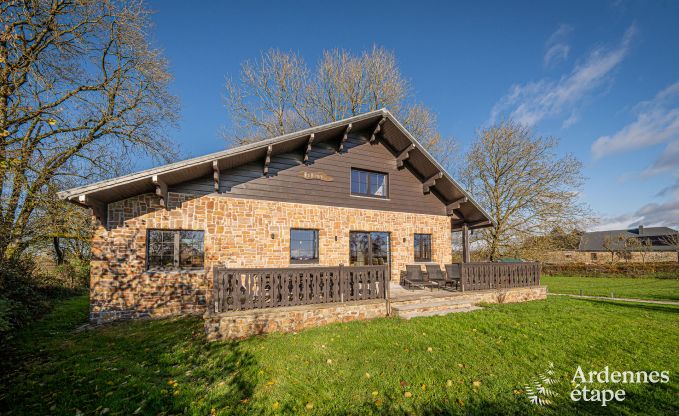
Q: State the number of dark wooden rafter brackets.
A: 10